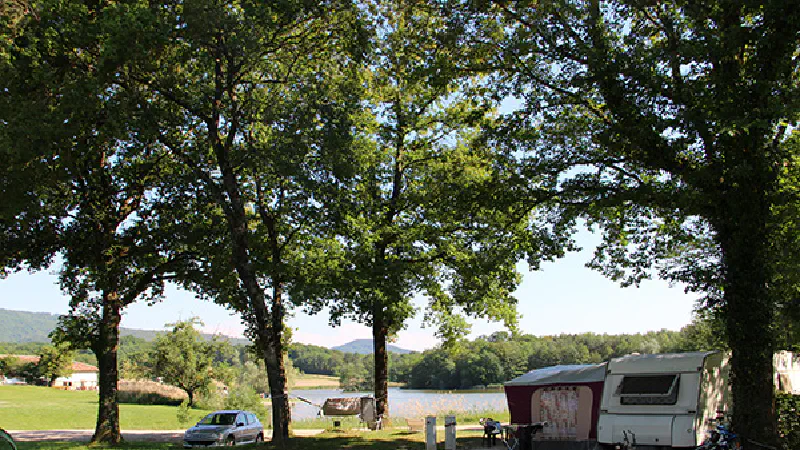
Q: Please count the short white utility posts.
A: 2